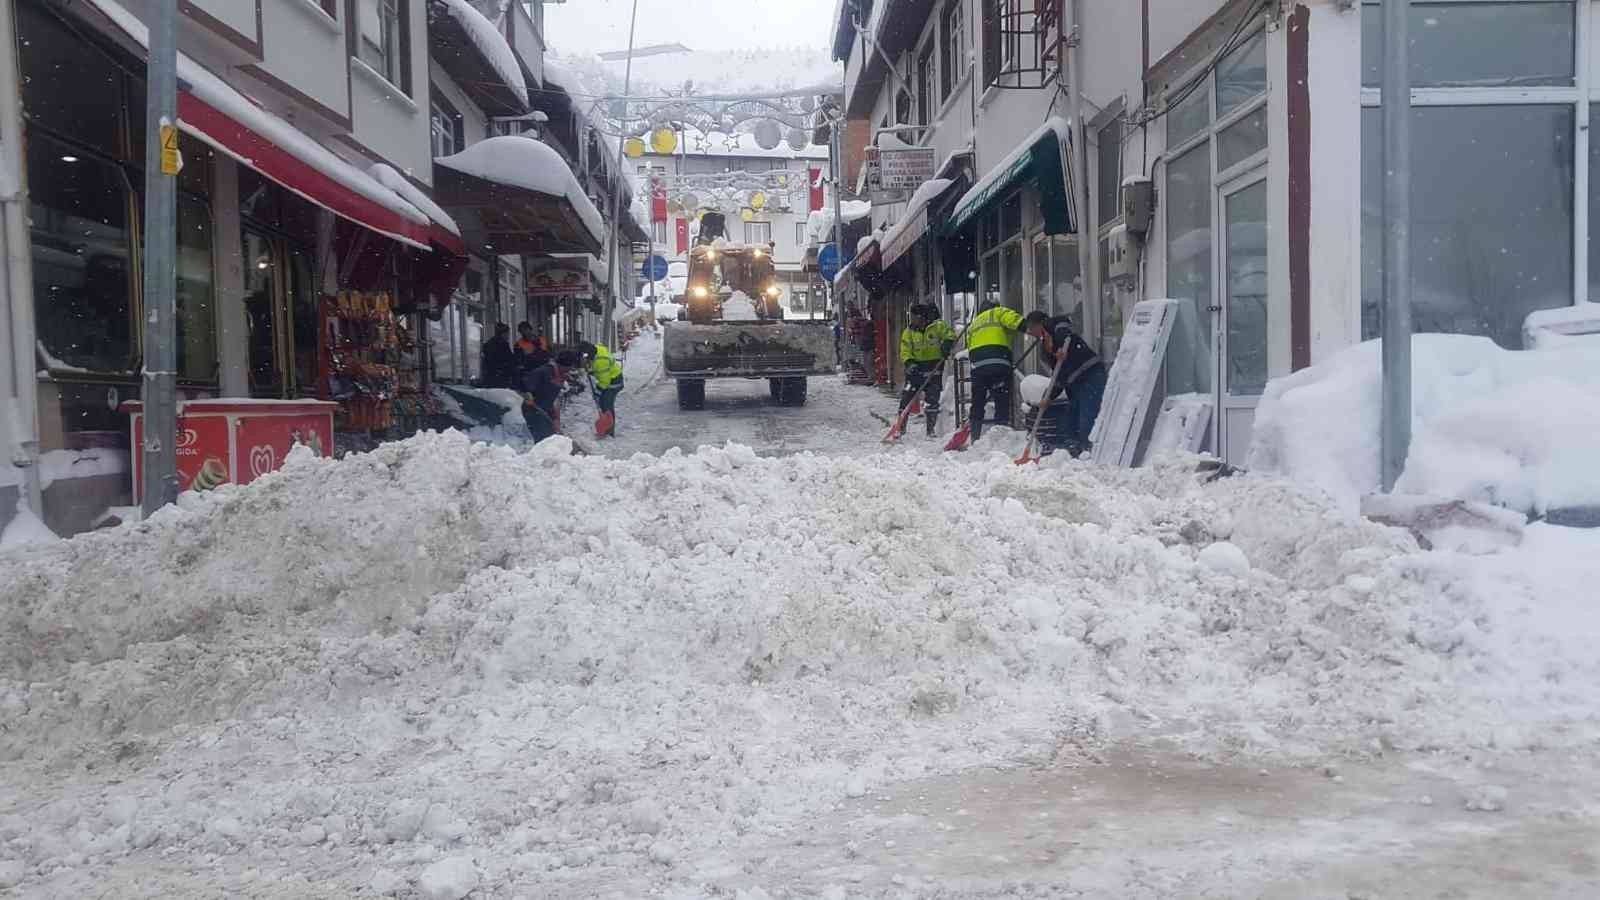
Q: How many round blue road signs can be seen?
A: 2